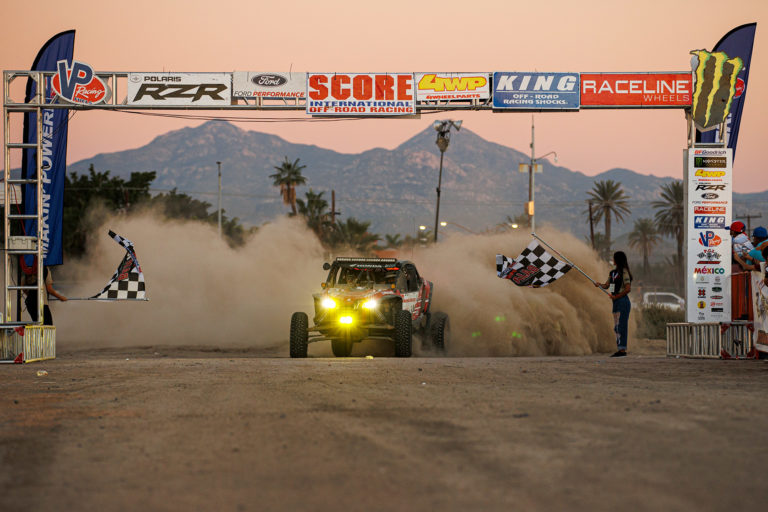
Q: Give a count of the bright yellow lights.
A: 3